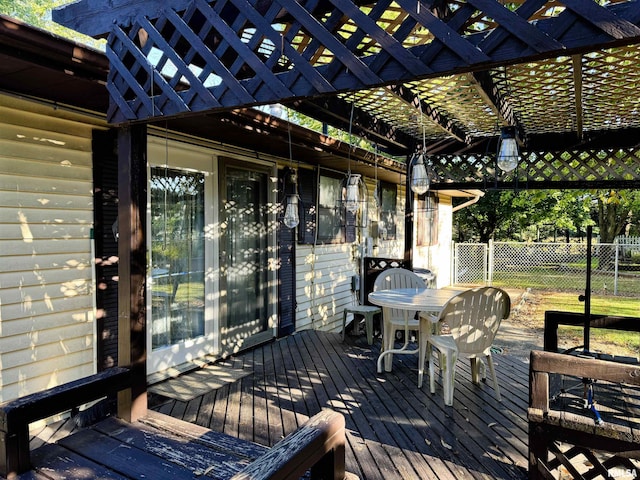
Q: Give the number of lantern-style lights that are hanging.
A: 4